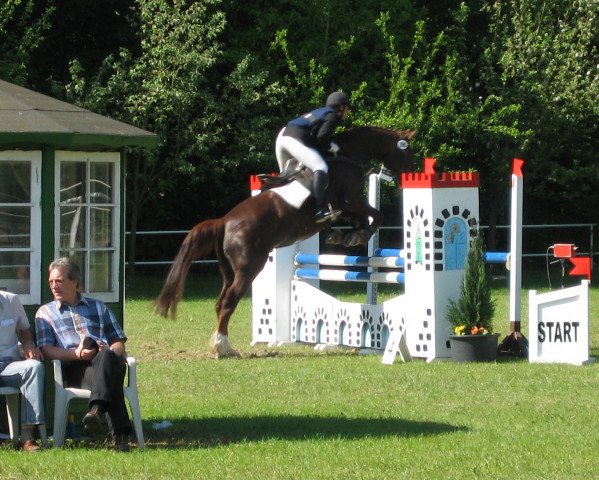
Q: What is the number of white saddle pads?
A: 1